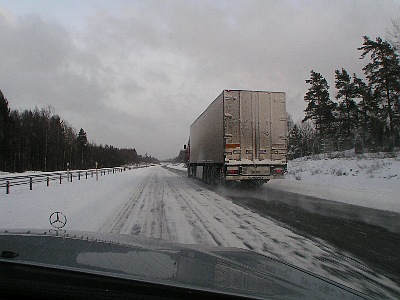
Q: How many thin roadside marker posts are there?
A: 2